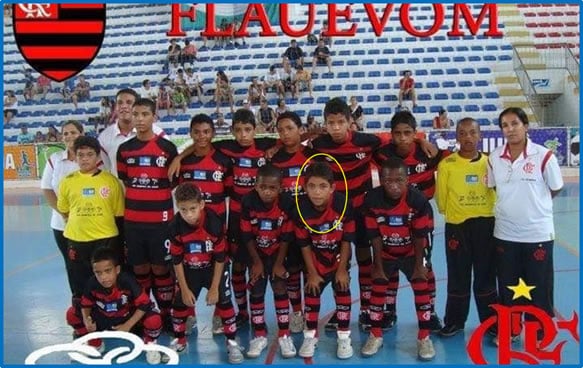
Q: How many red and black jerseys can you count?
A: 11